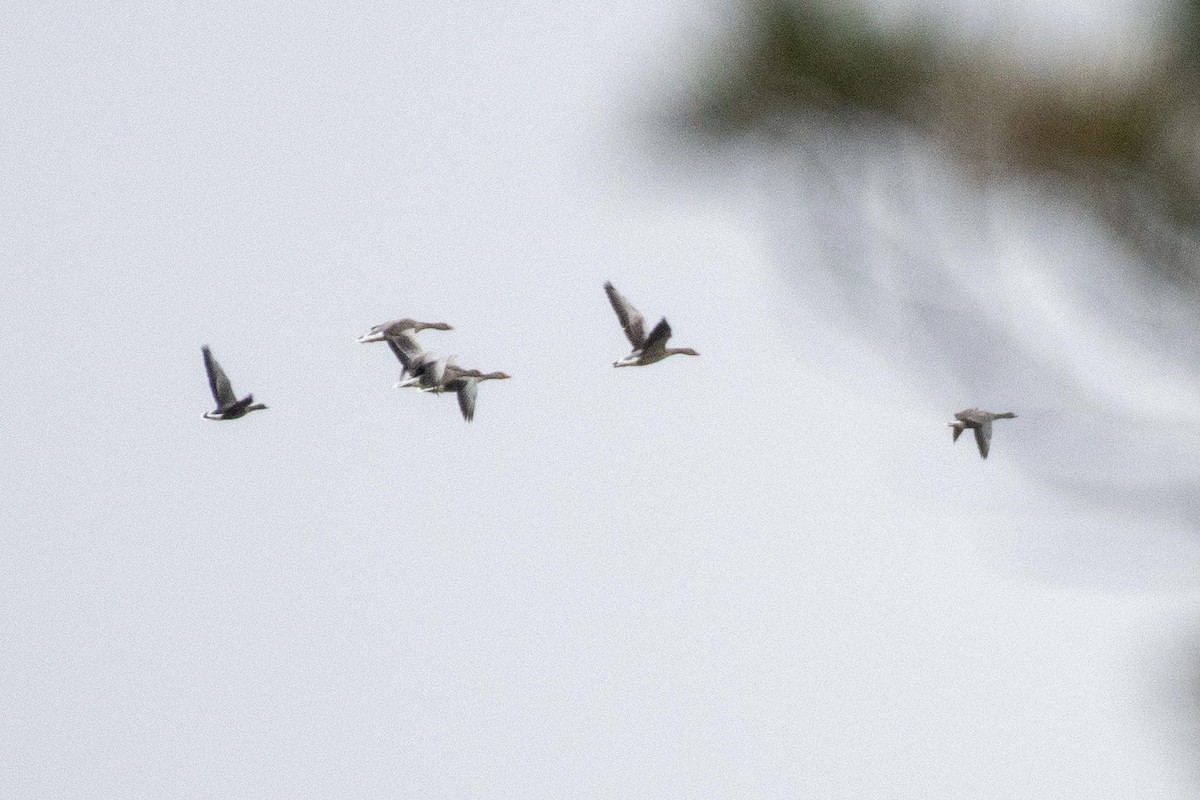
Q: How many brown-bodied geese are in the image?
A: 6